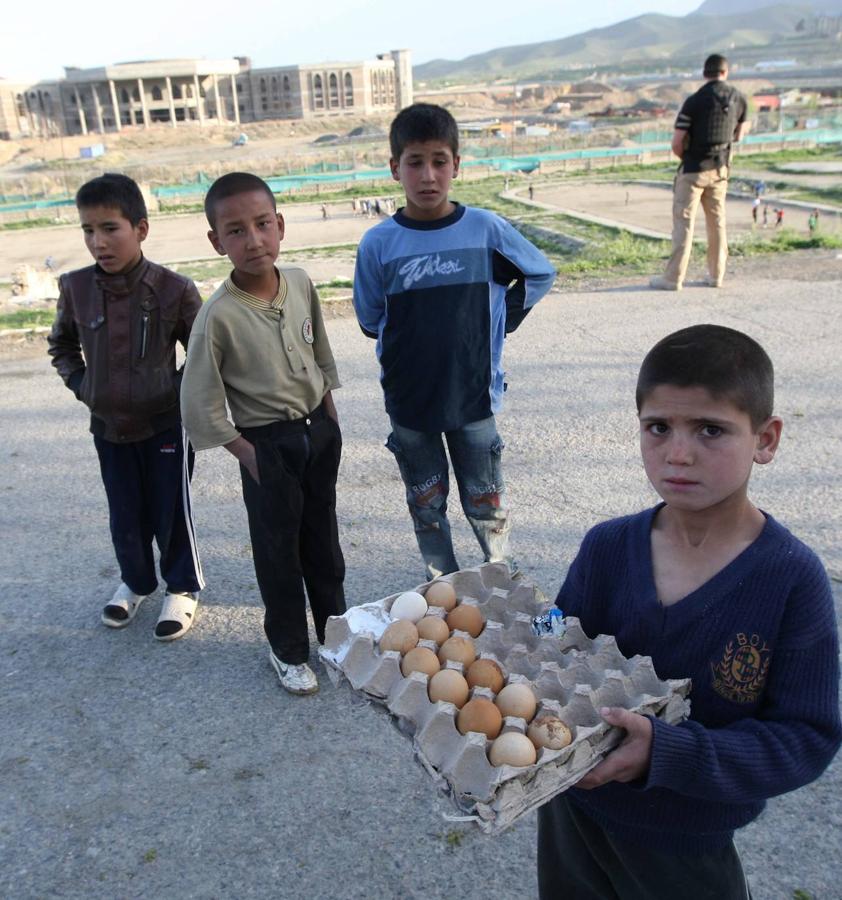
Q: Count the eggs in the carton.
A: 13